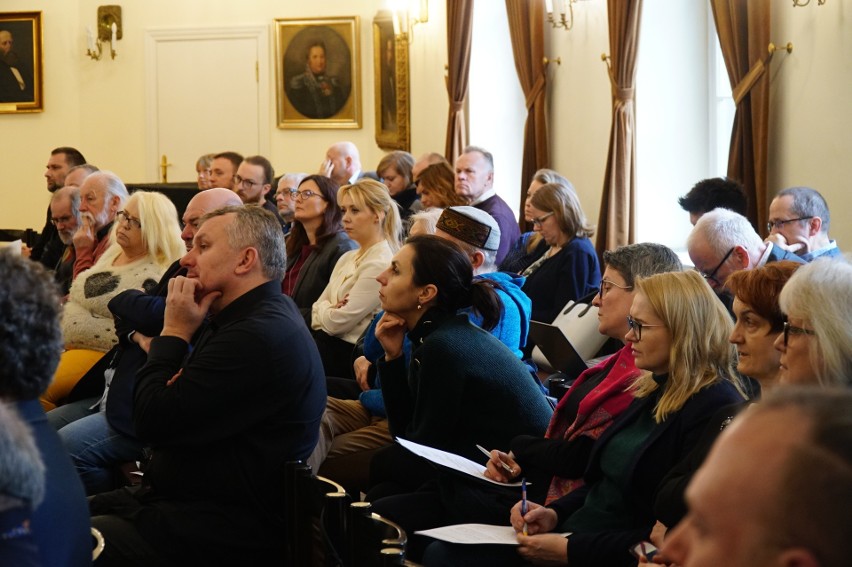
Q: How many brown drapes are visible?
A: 4